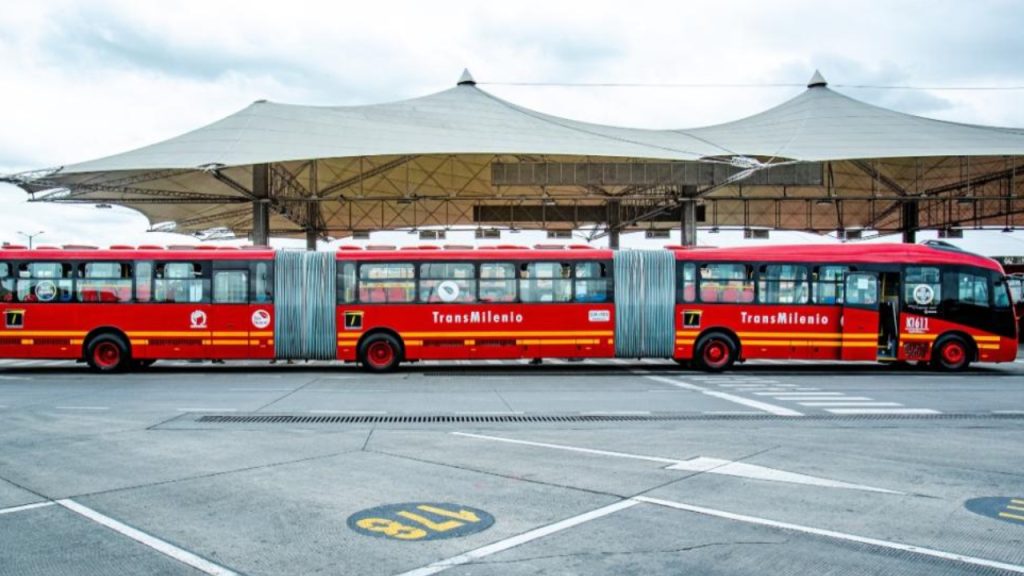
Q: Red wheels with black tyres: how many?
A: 4